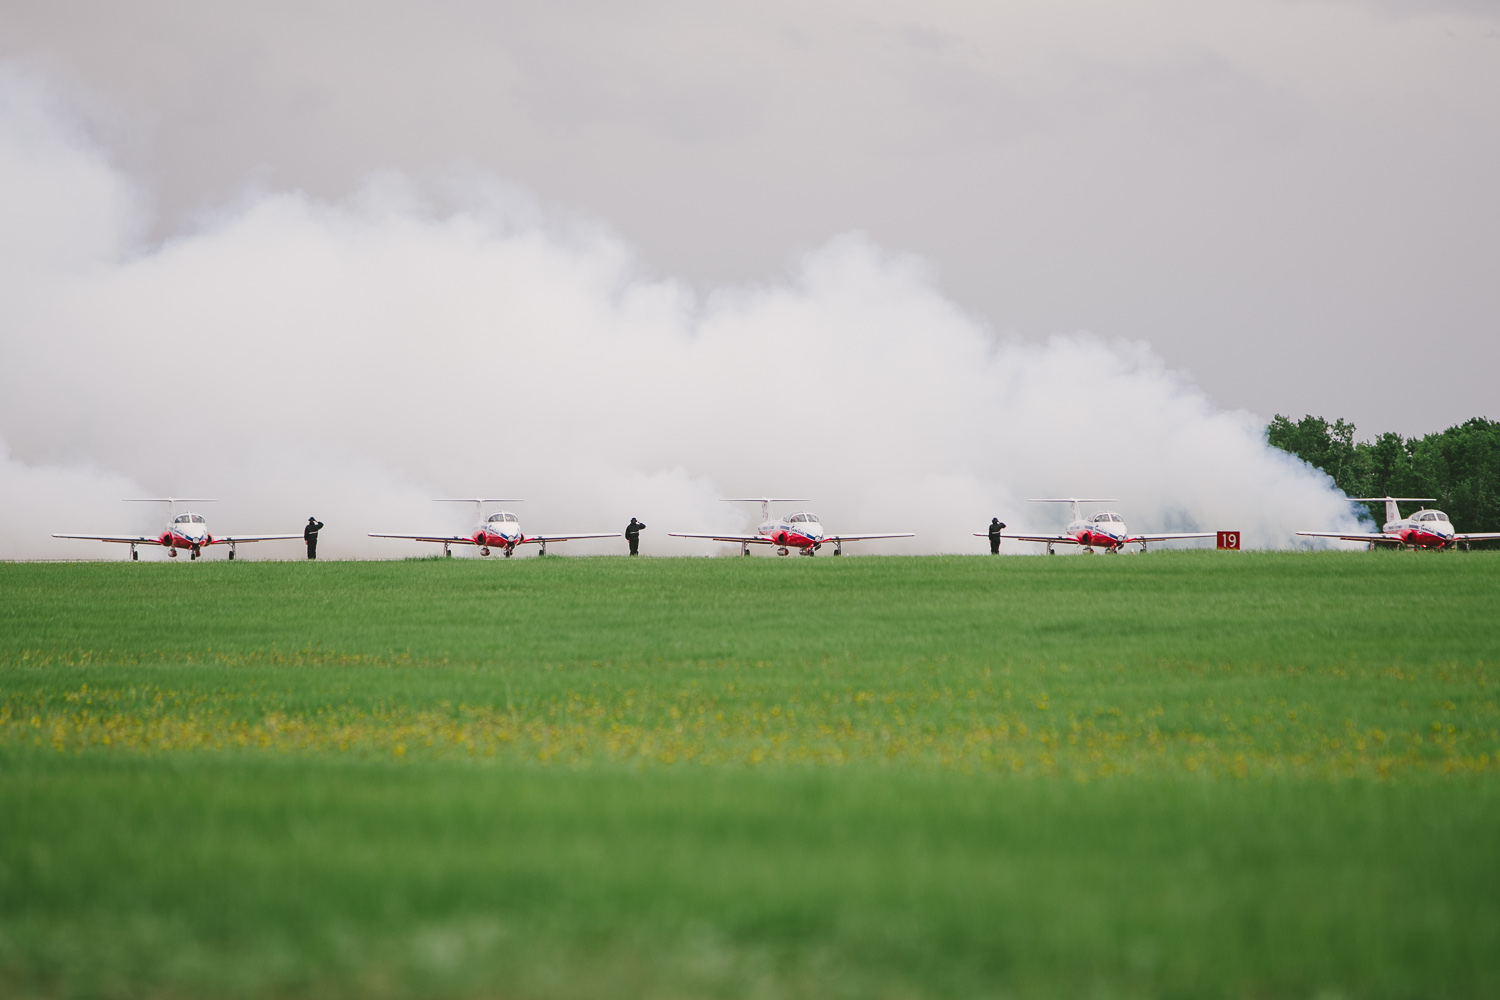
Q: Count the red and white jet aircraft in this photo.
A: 5